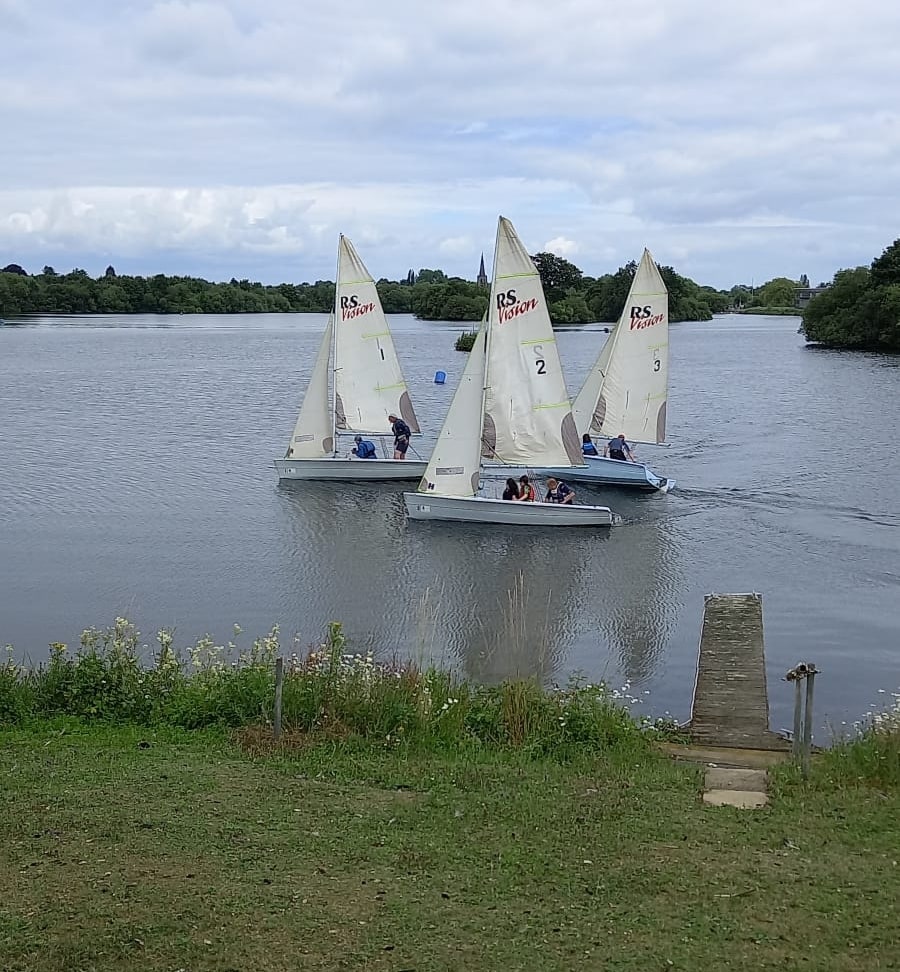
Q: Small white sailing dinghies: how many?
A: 3